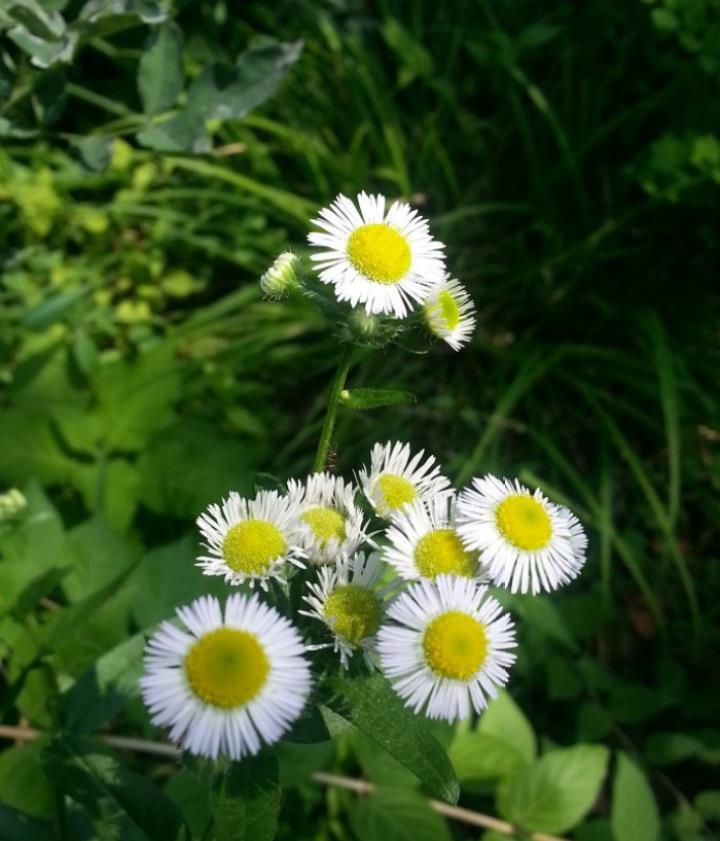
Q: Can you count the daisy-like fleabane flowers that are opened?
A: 10